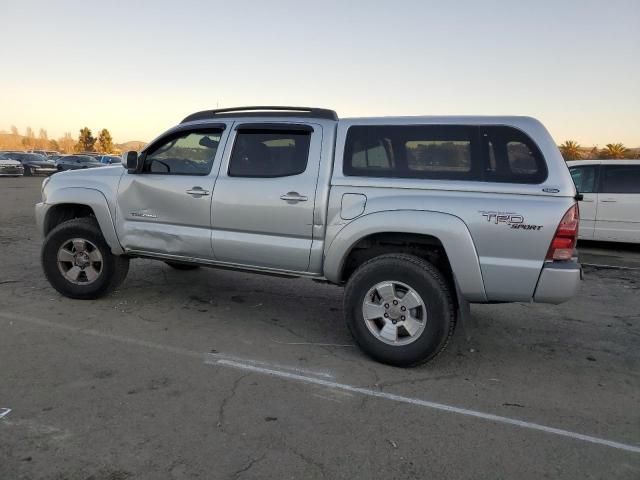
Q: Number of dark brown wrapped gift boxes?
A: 0